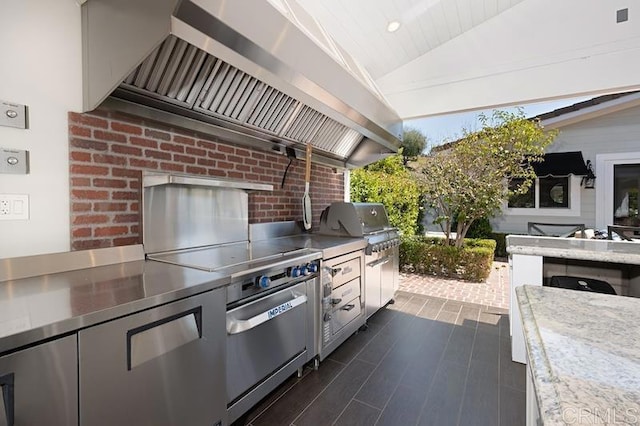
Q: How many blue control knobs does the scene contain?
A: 4